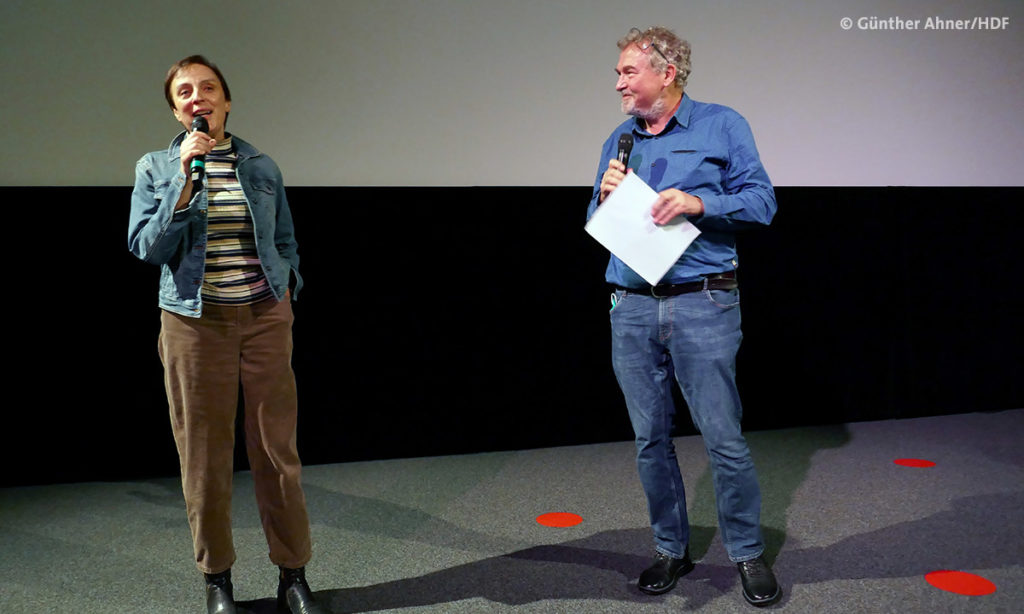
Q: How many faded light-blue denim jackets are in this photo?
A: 1